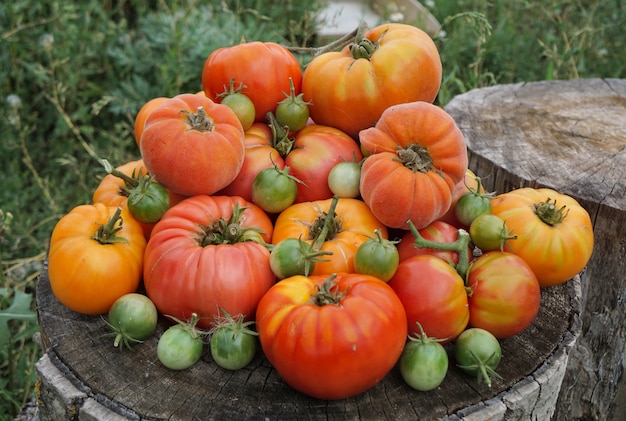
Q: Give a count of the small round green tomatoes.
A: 14